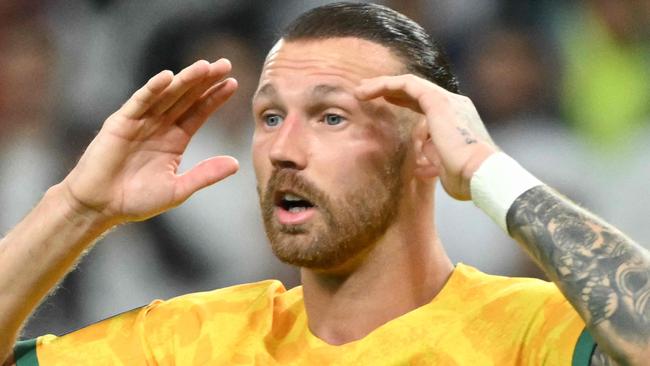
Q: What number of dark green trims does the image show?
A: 2